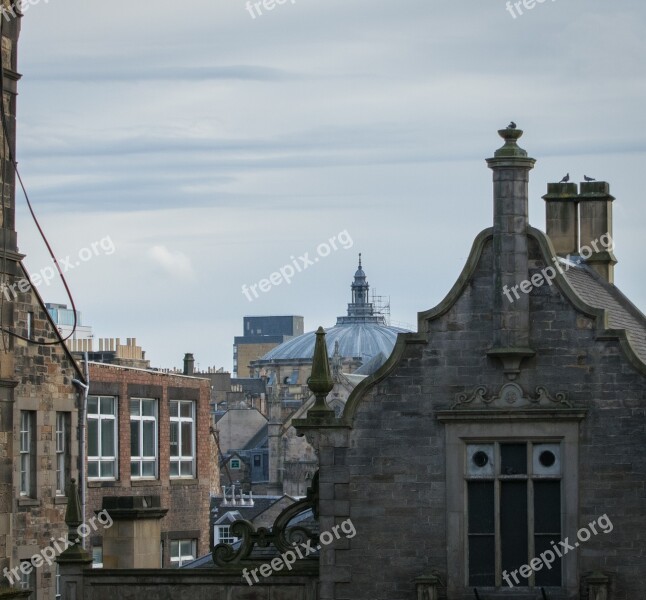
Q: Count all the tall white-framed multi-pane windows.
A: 3